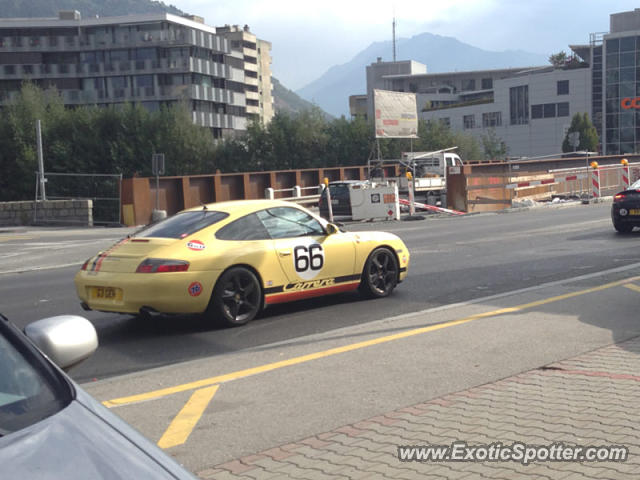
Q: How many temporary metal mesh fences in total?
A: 1